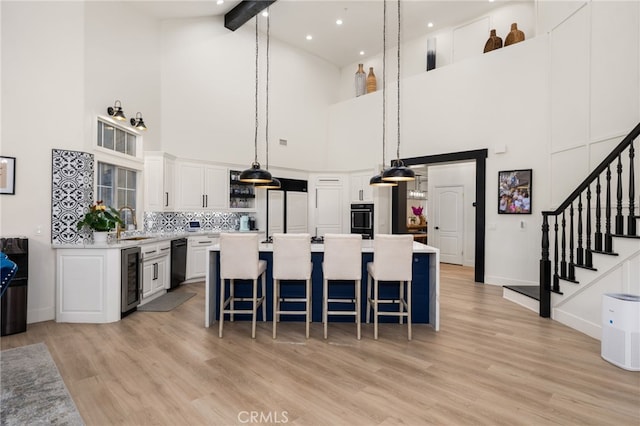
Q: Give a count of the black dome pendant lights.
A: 4